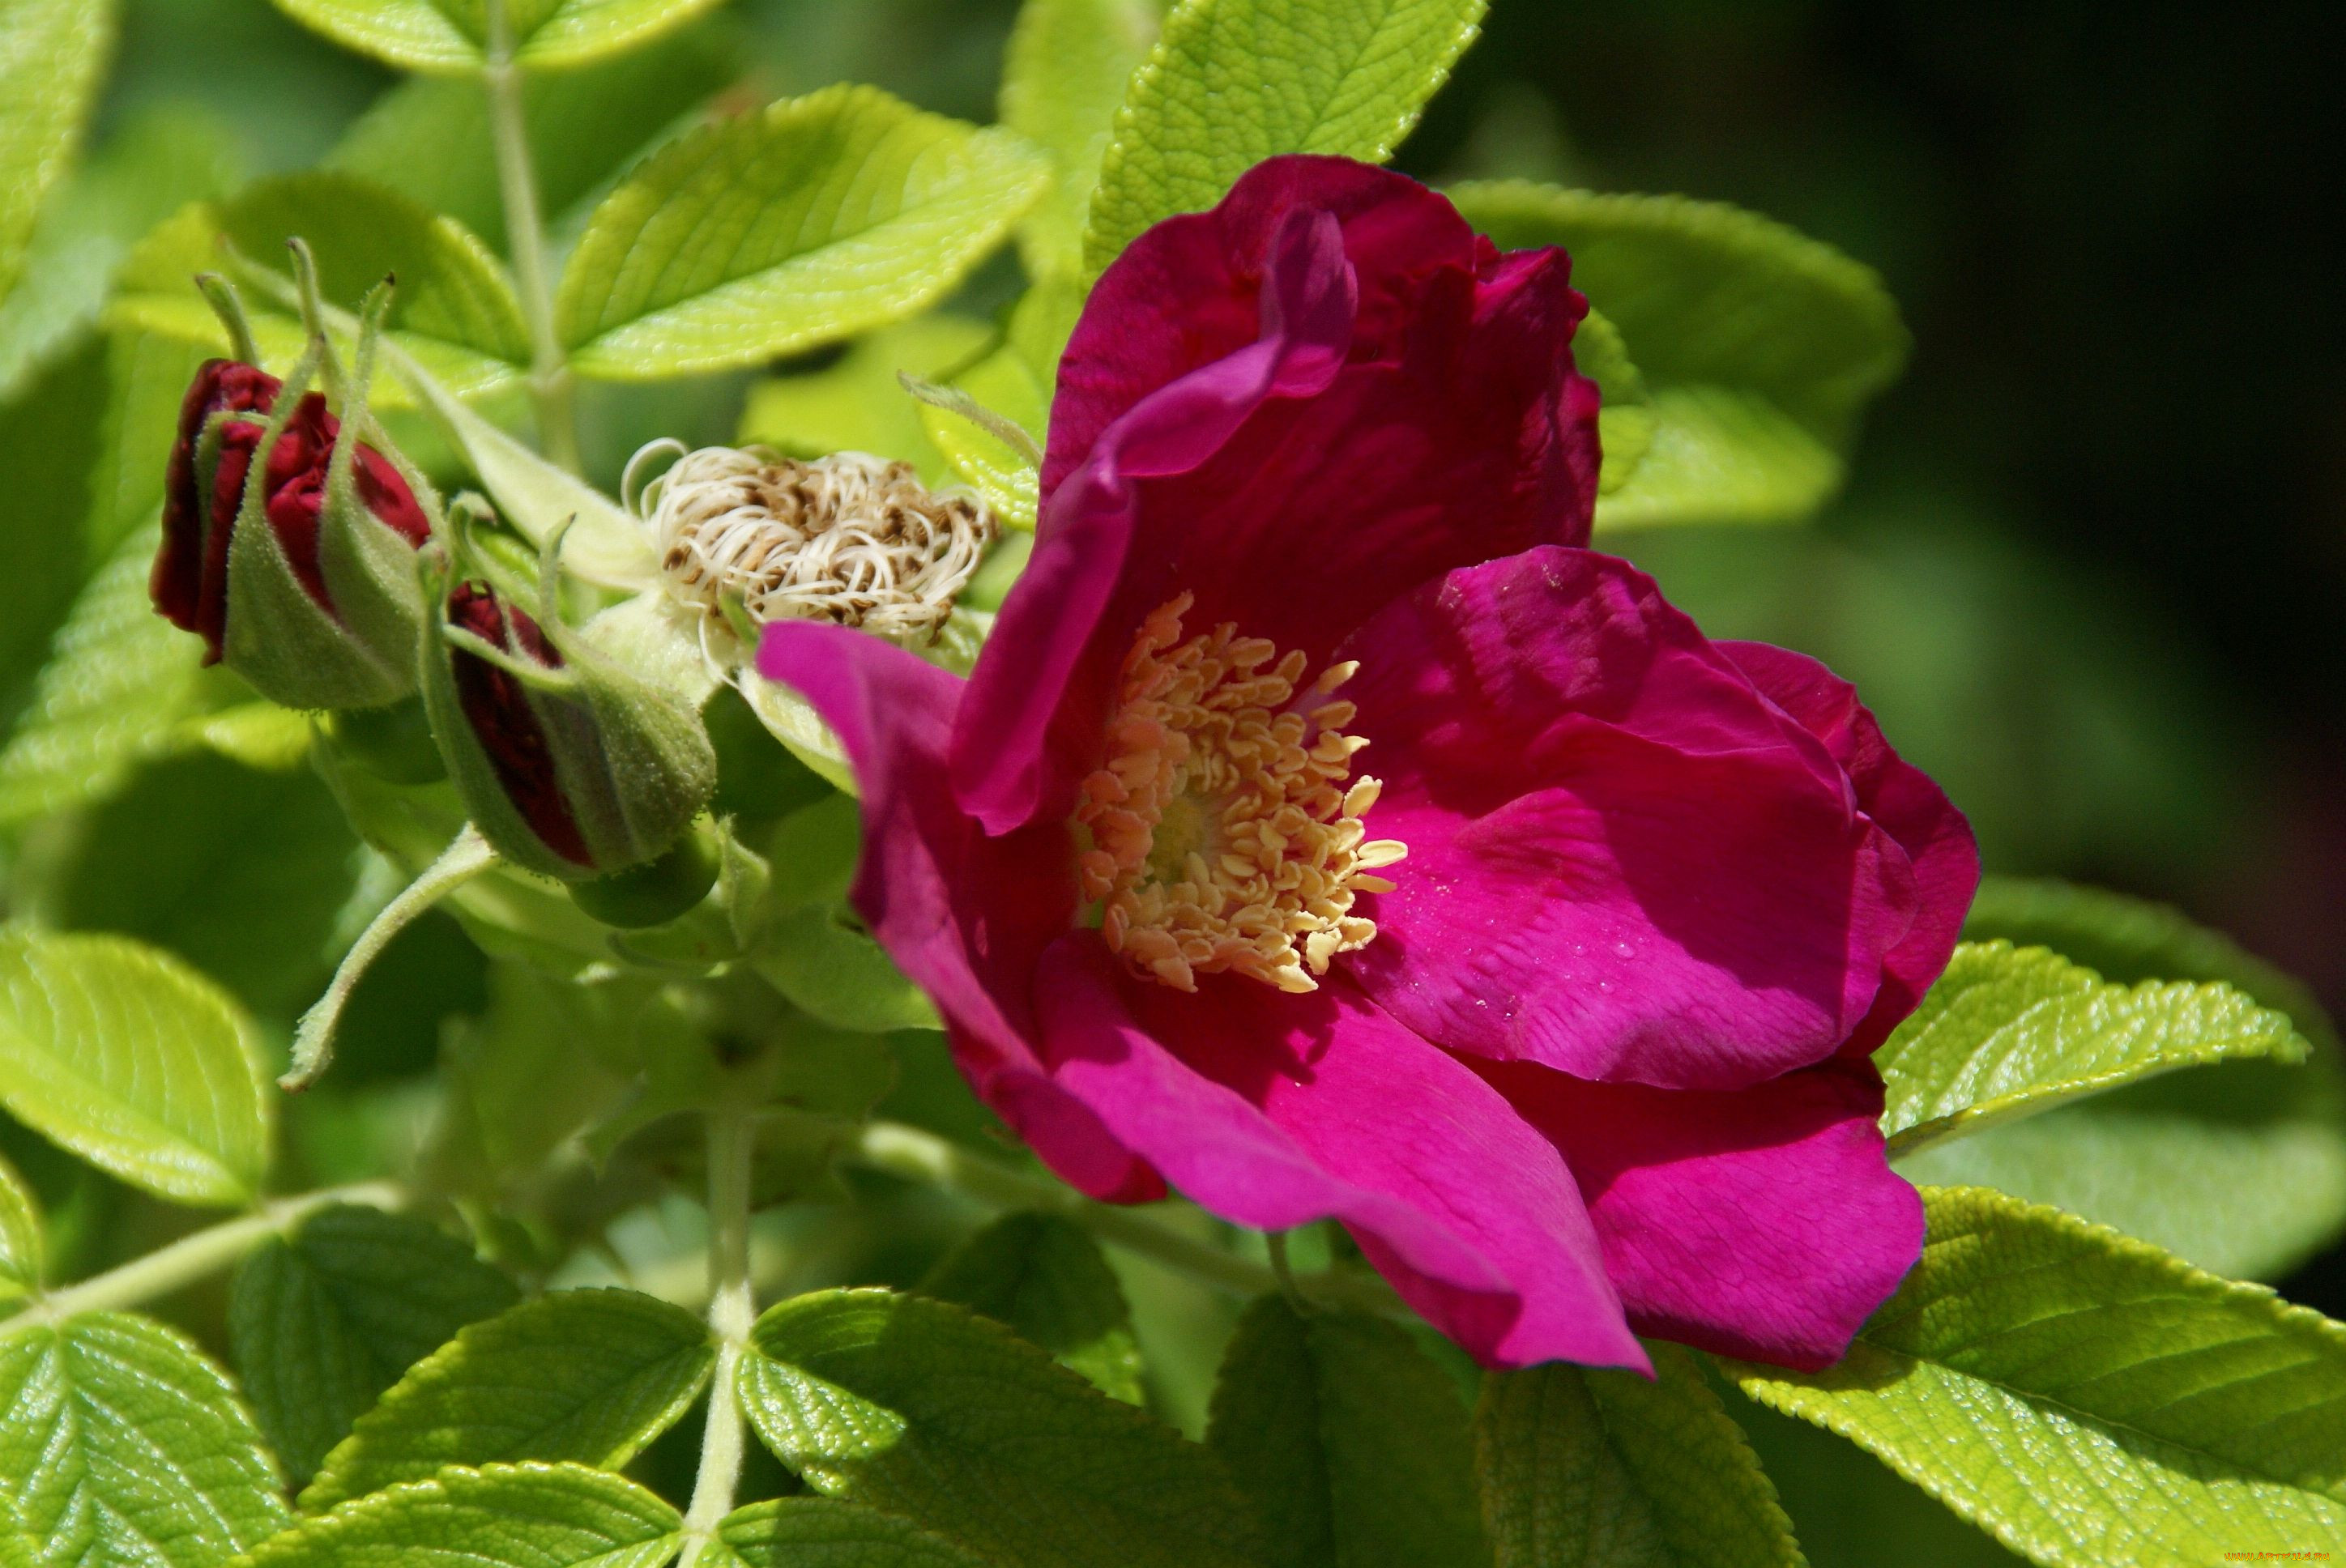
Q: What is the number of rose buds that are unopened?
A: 2